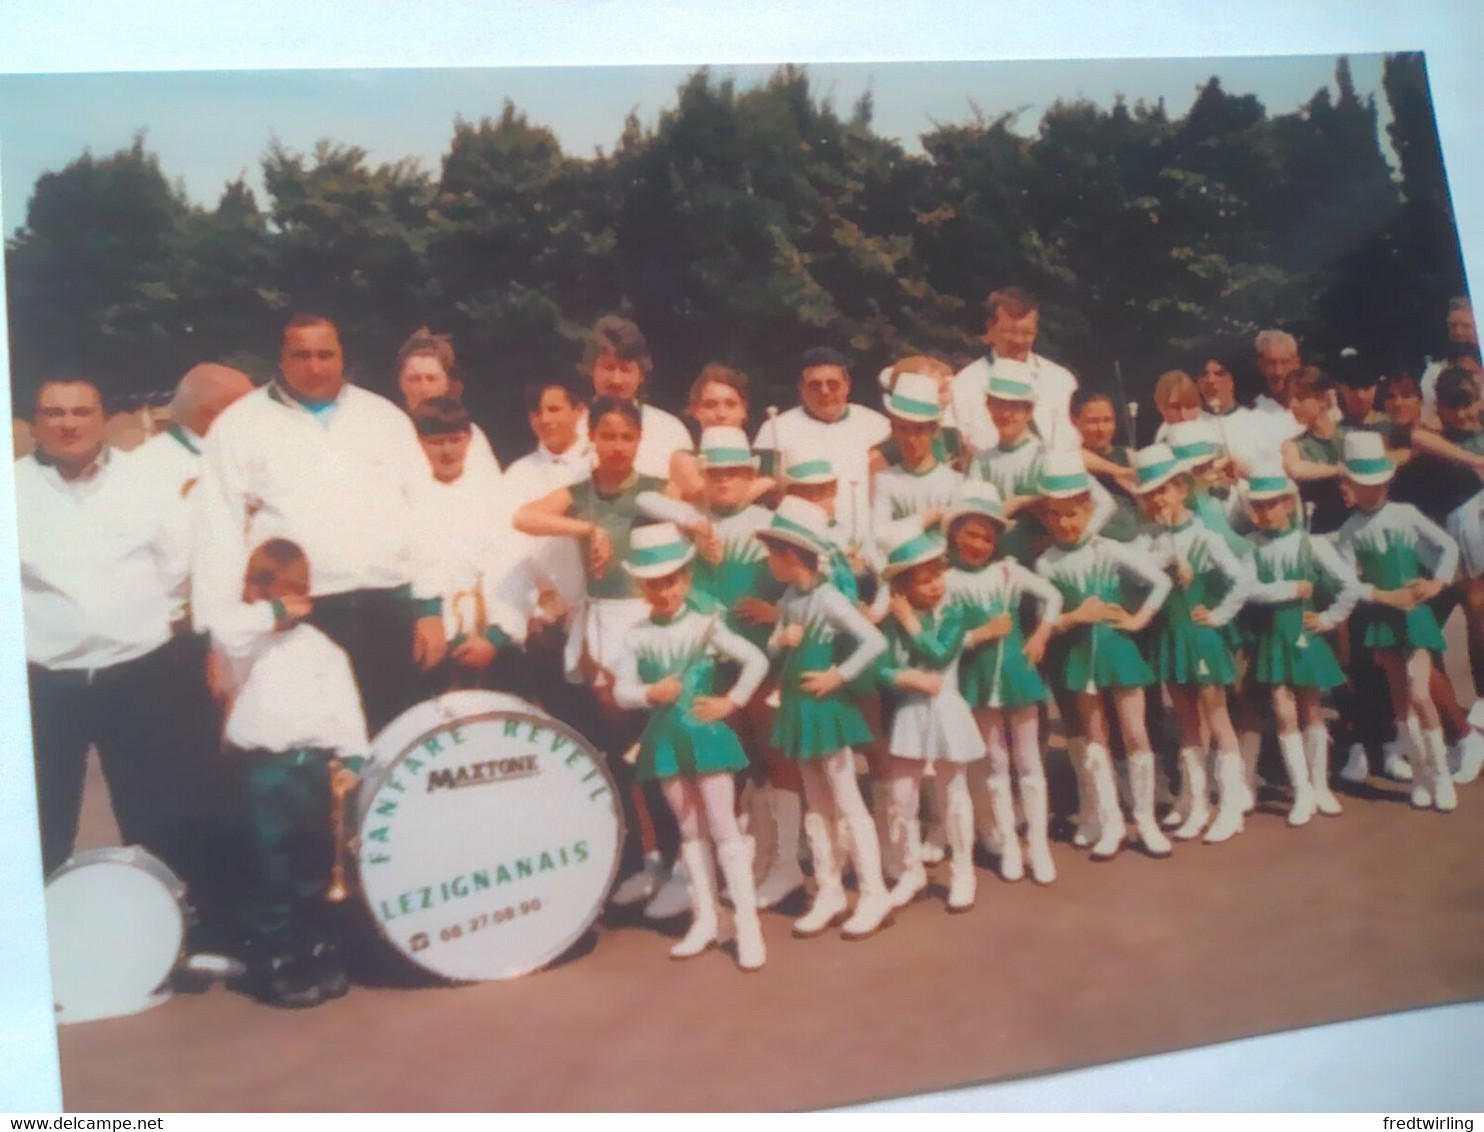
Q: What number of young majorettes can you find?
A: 13